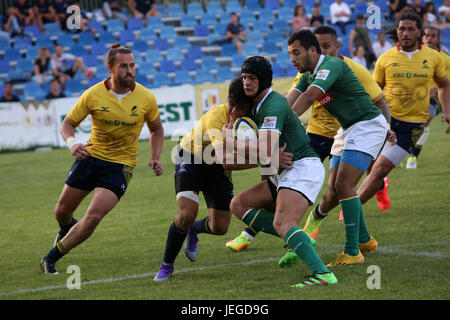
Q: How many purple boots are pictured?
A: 2